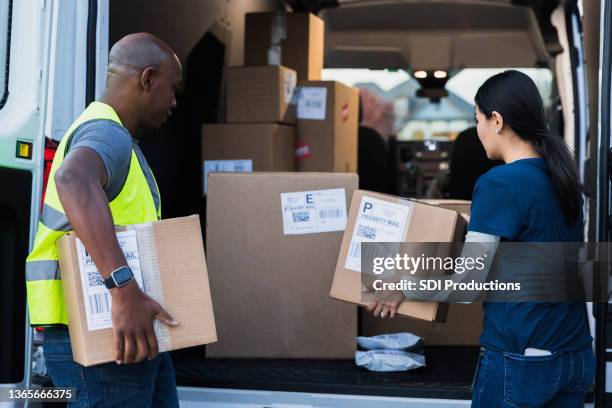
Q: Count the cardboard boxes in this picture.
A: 8